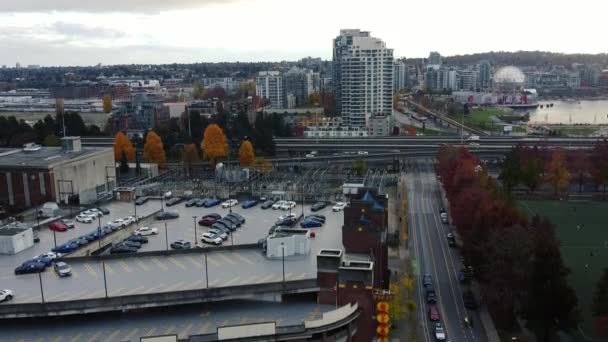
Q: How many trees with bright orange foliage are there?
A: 4